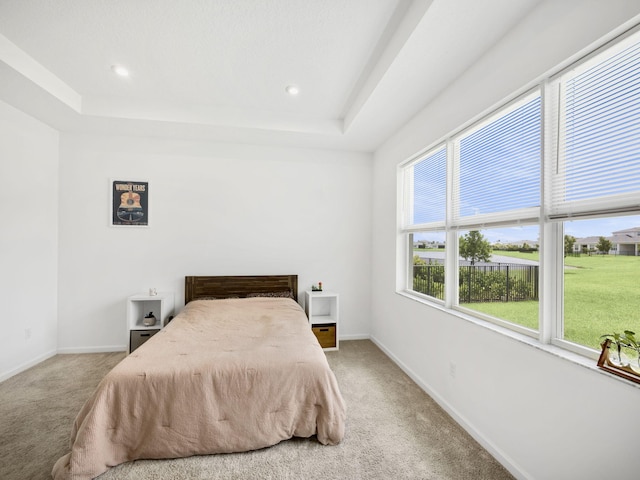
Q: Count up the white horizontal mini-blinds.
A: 3